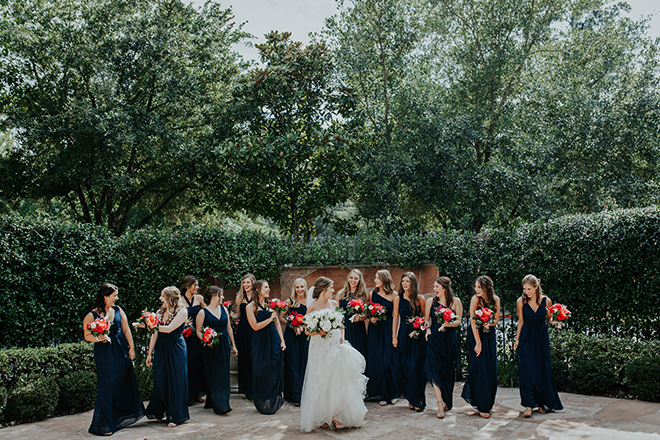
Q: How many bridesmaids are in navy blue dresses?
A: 13